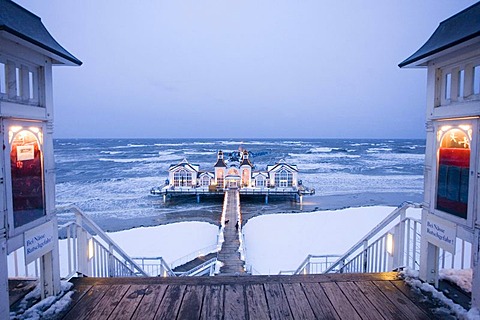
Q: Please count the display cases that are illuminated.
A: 2